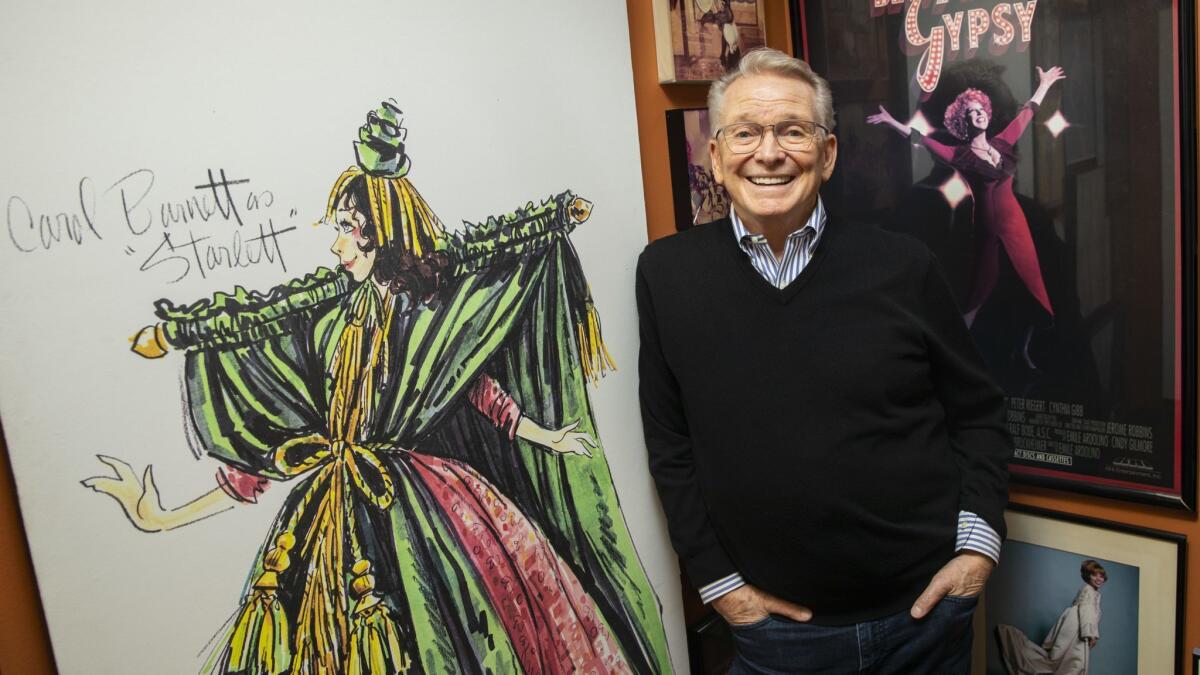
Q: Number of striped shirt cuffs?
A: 2